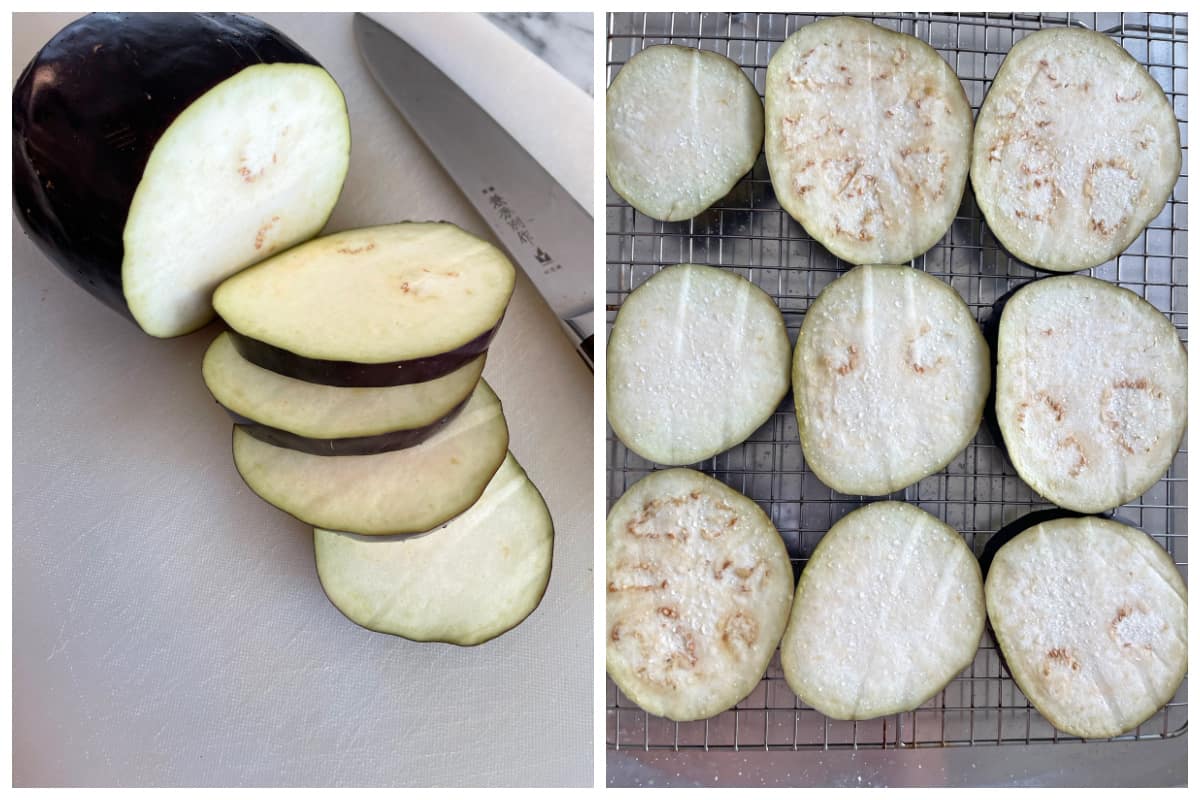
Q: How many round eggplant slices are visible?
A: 13